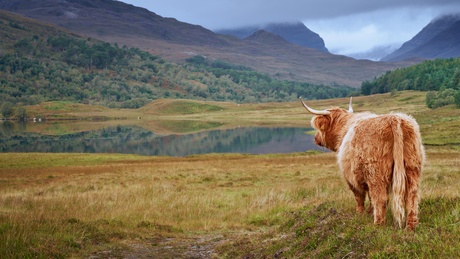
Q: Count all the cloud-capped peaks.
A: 2